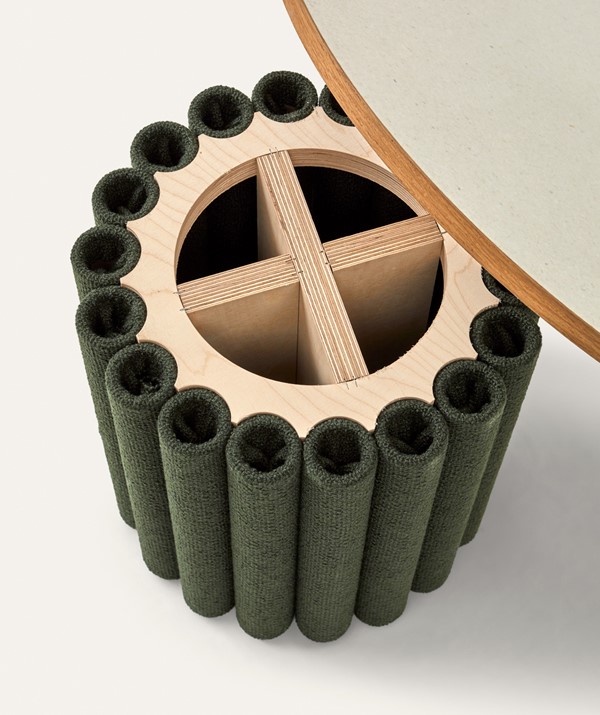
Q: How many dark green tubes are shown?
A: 15